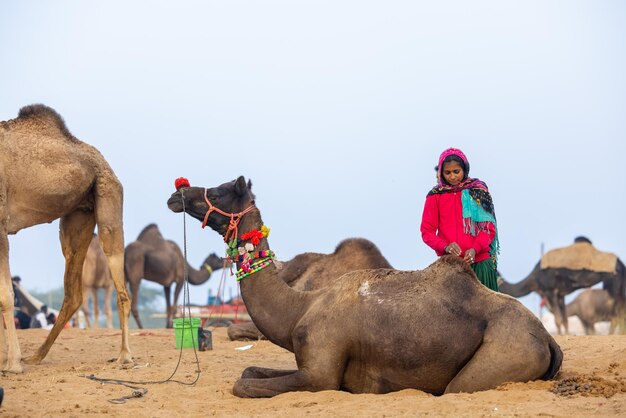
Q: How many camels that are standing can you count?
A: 5